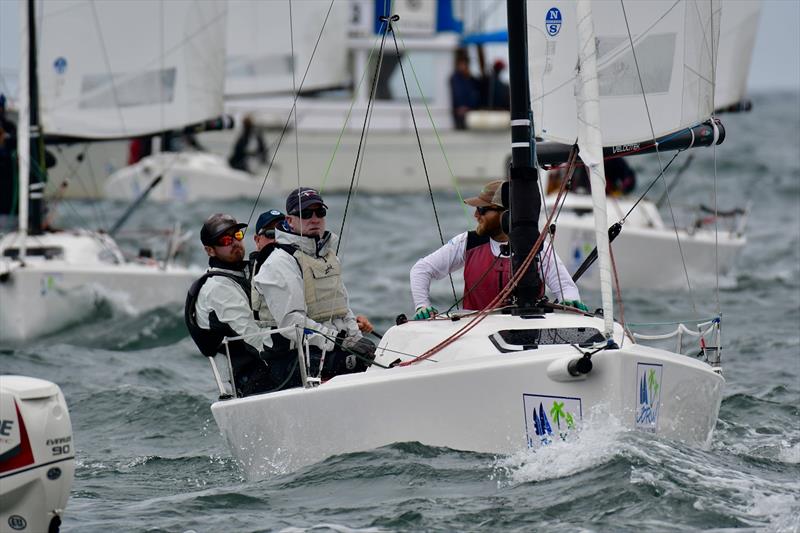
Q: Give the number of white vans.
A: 0